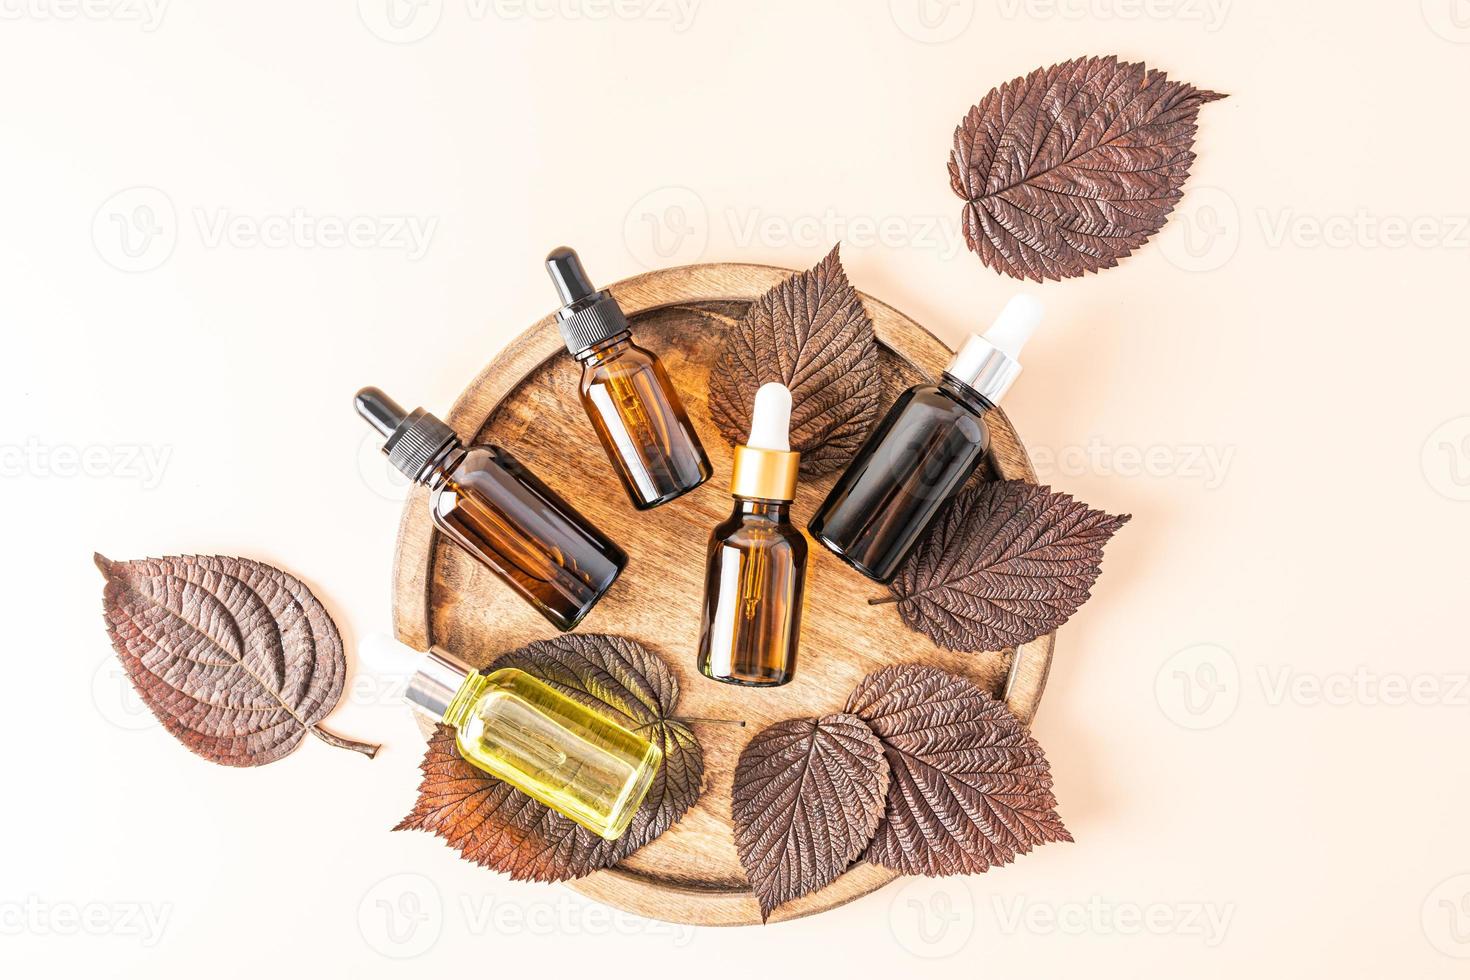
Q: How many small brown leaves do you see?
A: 7